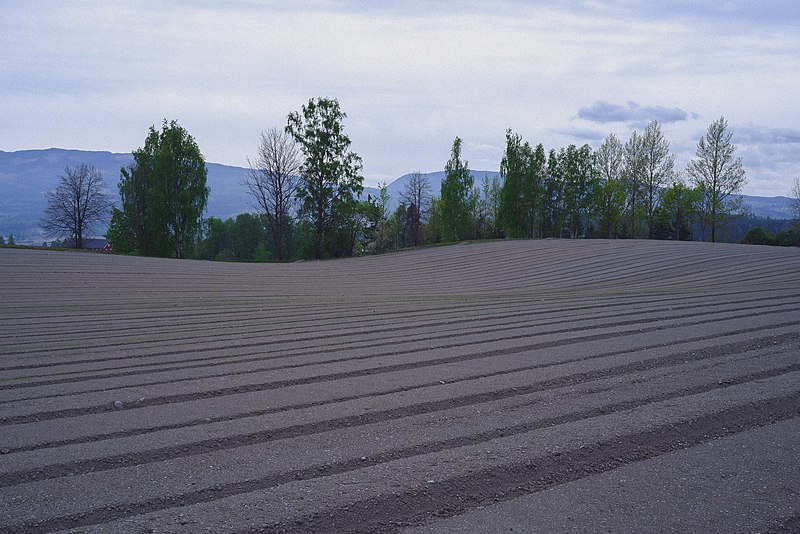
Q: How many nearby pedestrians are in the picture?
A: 0